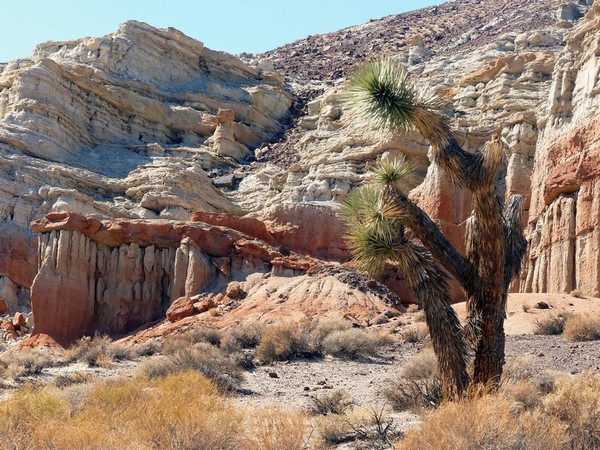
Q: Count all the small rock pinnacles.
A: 1